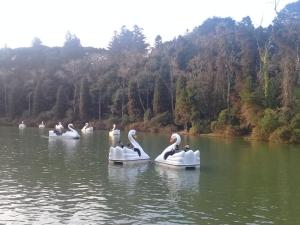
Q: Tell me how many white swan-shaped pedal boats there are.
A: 8